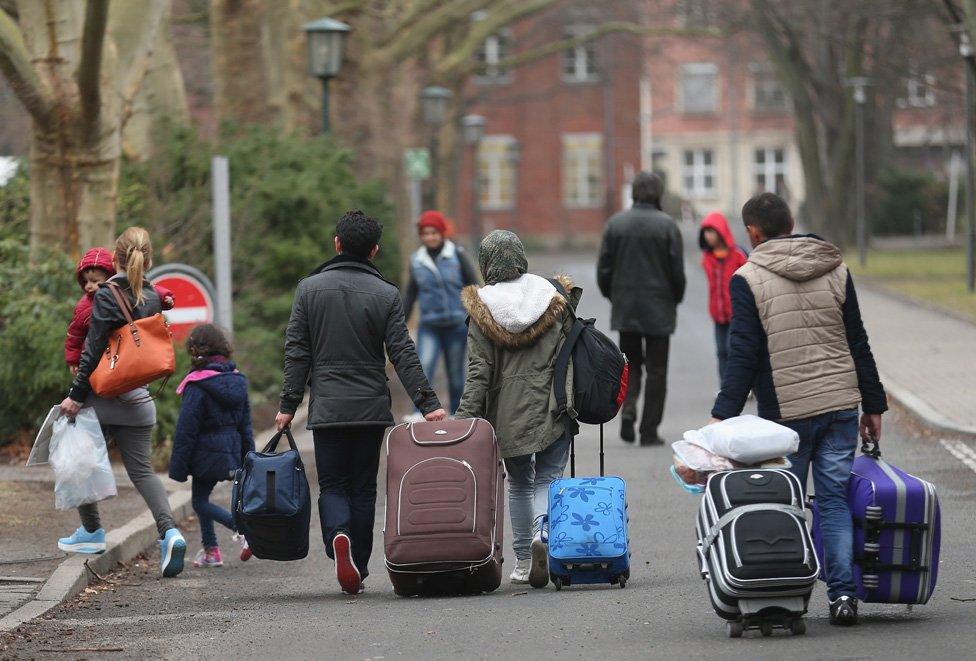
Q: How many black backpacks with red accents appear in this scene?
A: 1